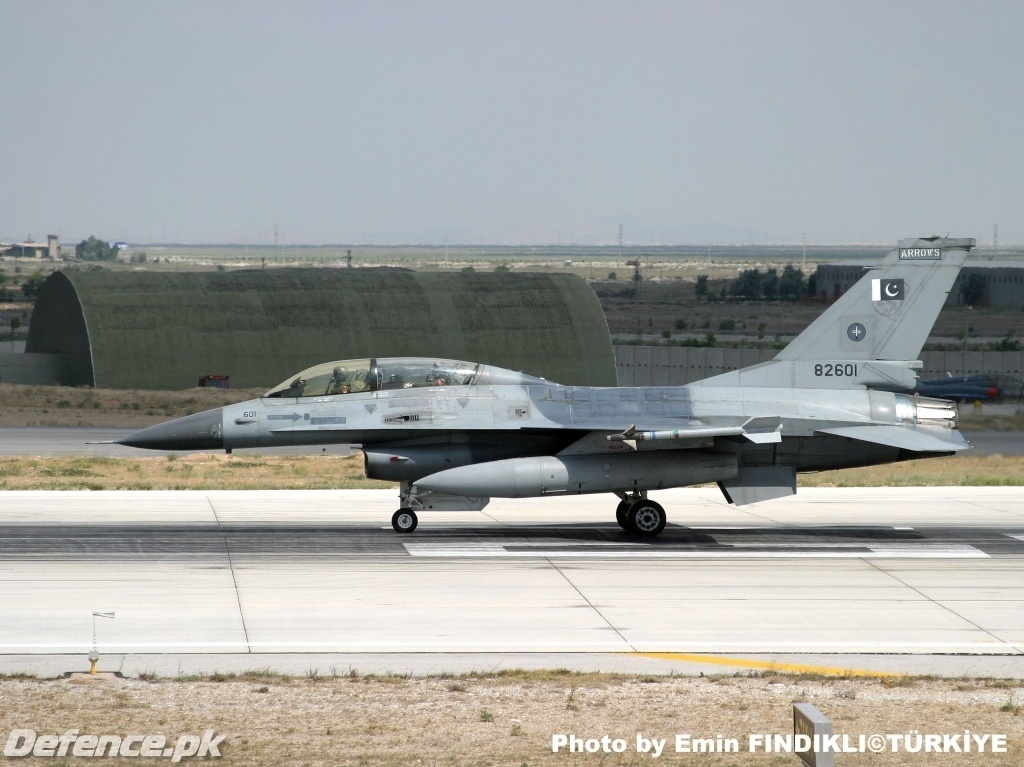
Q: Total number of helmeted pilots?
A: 2